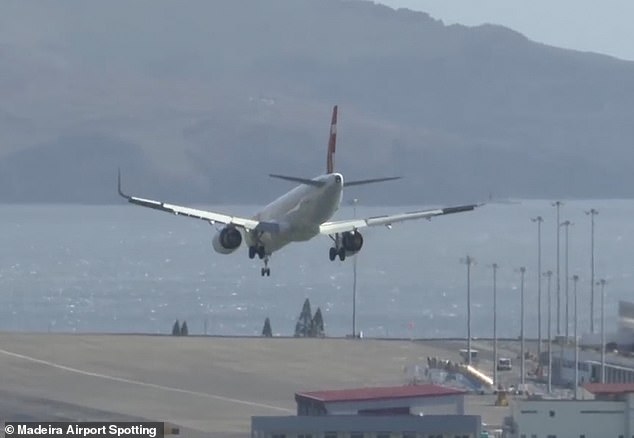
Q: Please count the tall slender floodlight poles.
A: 11